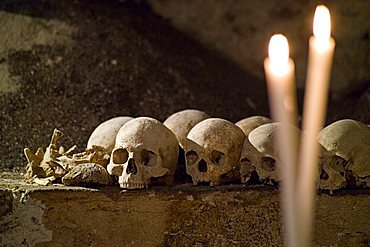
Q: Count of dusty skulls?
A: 7